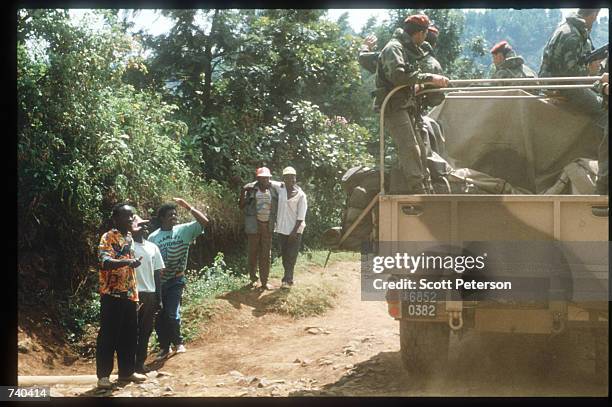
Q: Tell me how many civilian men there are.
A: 5